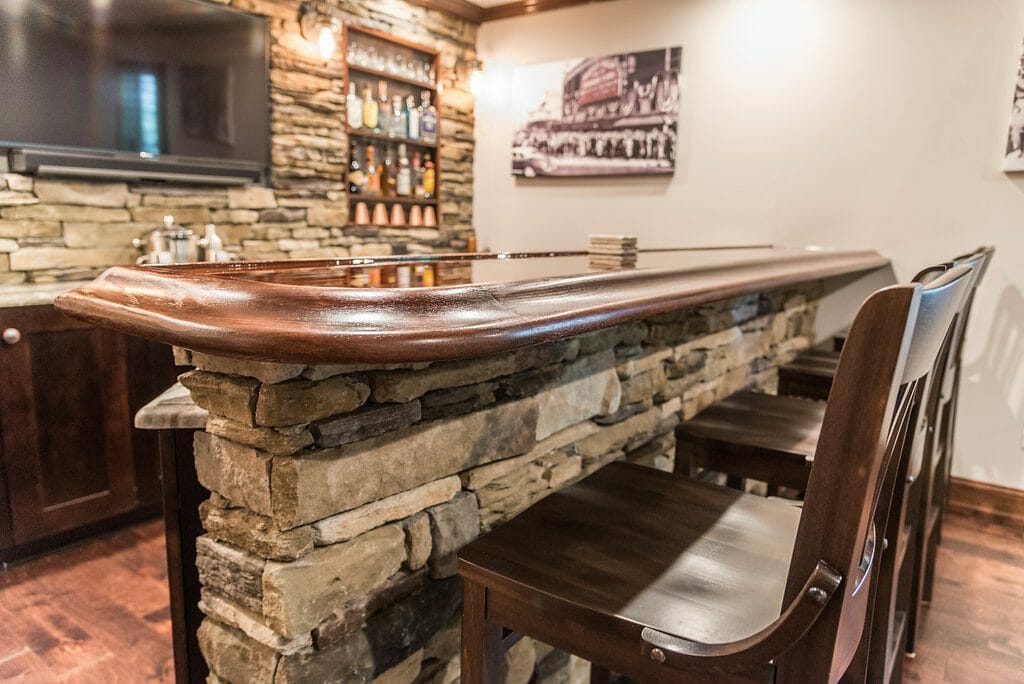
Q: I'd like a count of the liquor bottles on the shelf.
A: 12